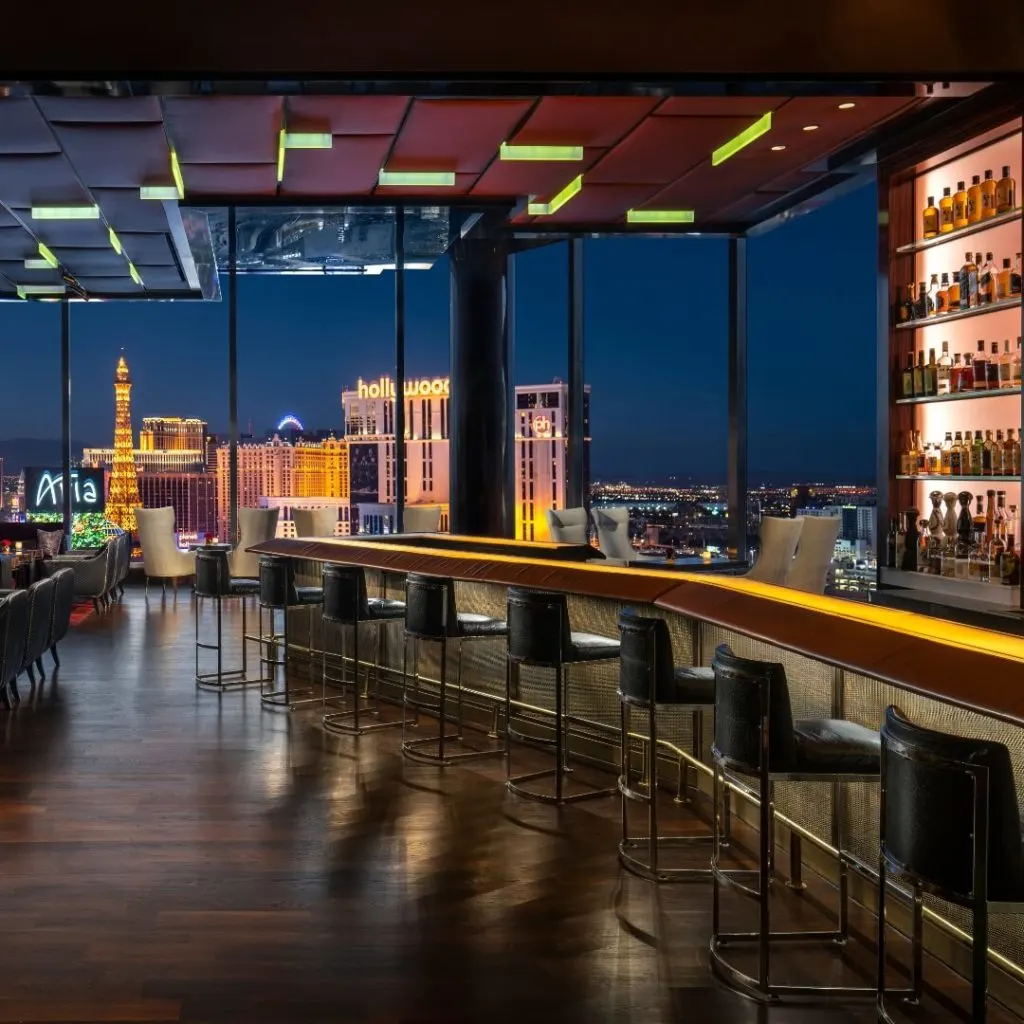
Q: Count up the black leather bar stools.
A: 8